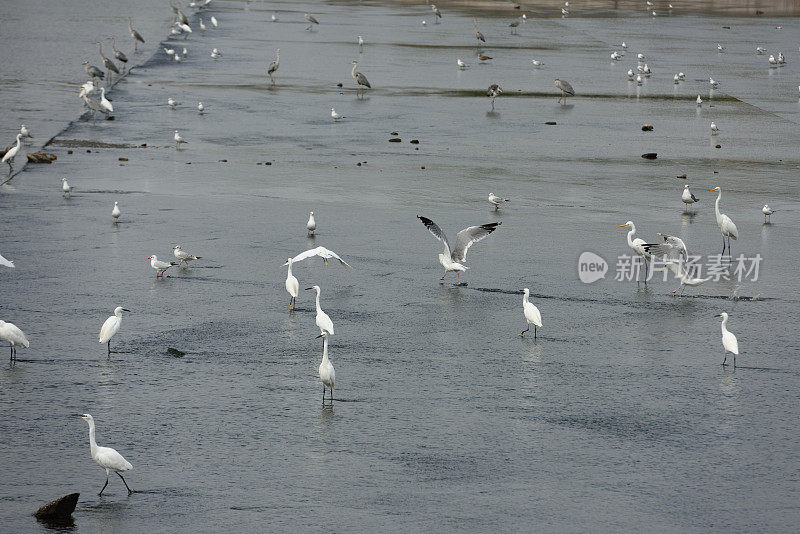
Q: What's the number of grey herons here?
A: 15